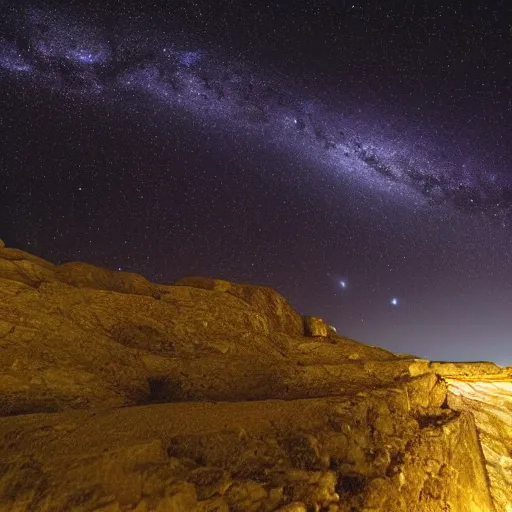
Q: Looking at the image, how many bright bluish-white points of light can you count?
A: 2